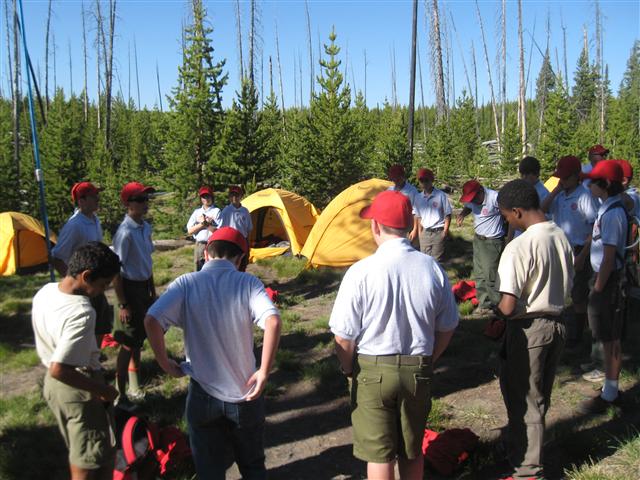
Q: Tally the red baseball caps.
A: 13